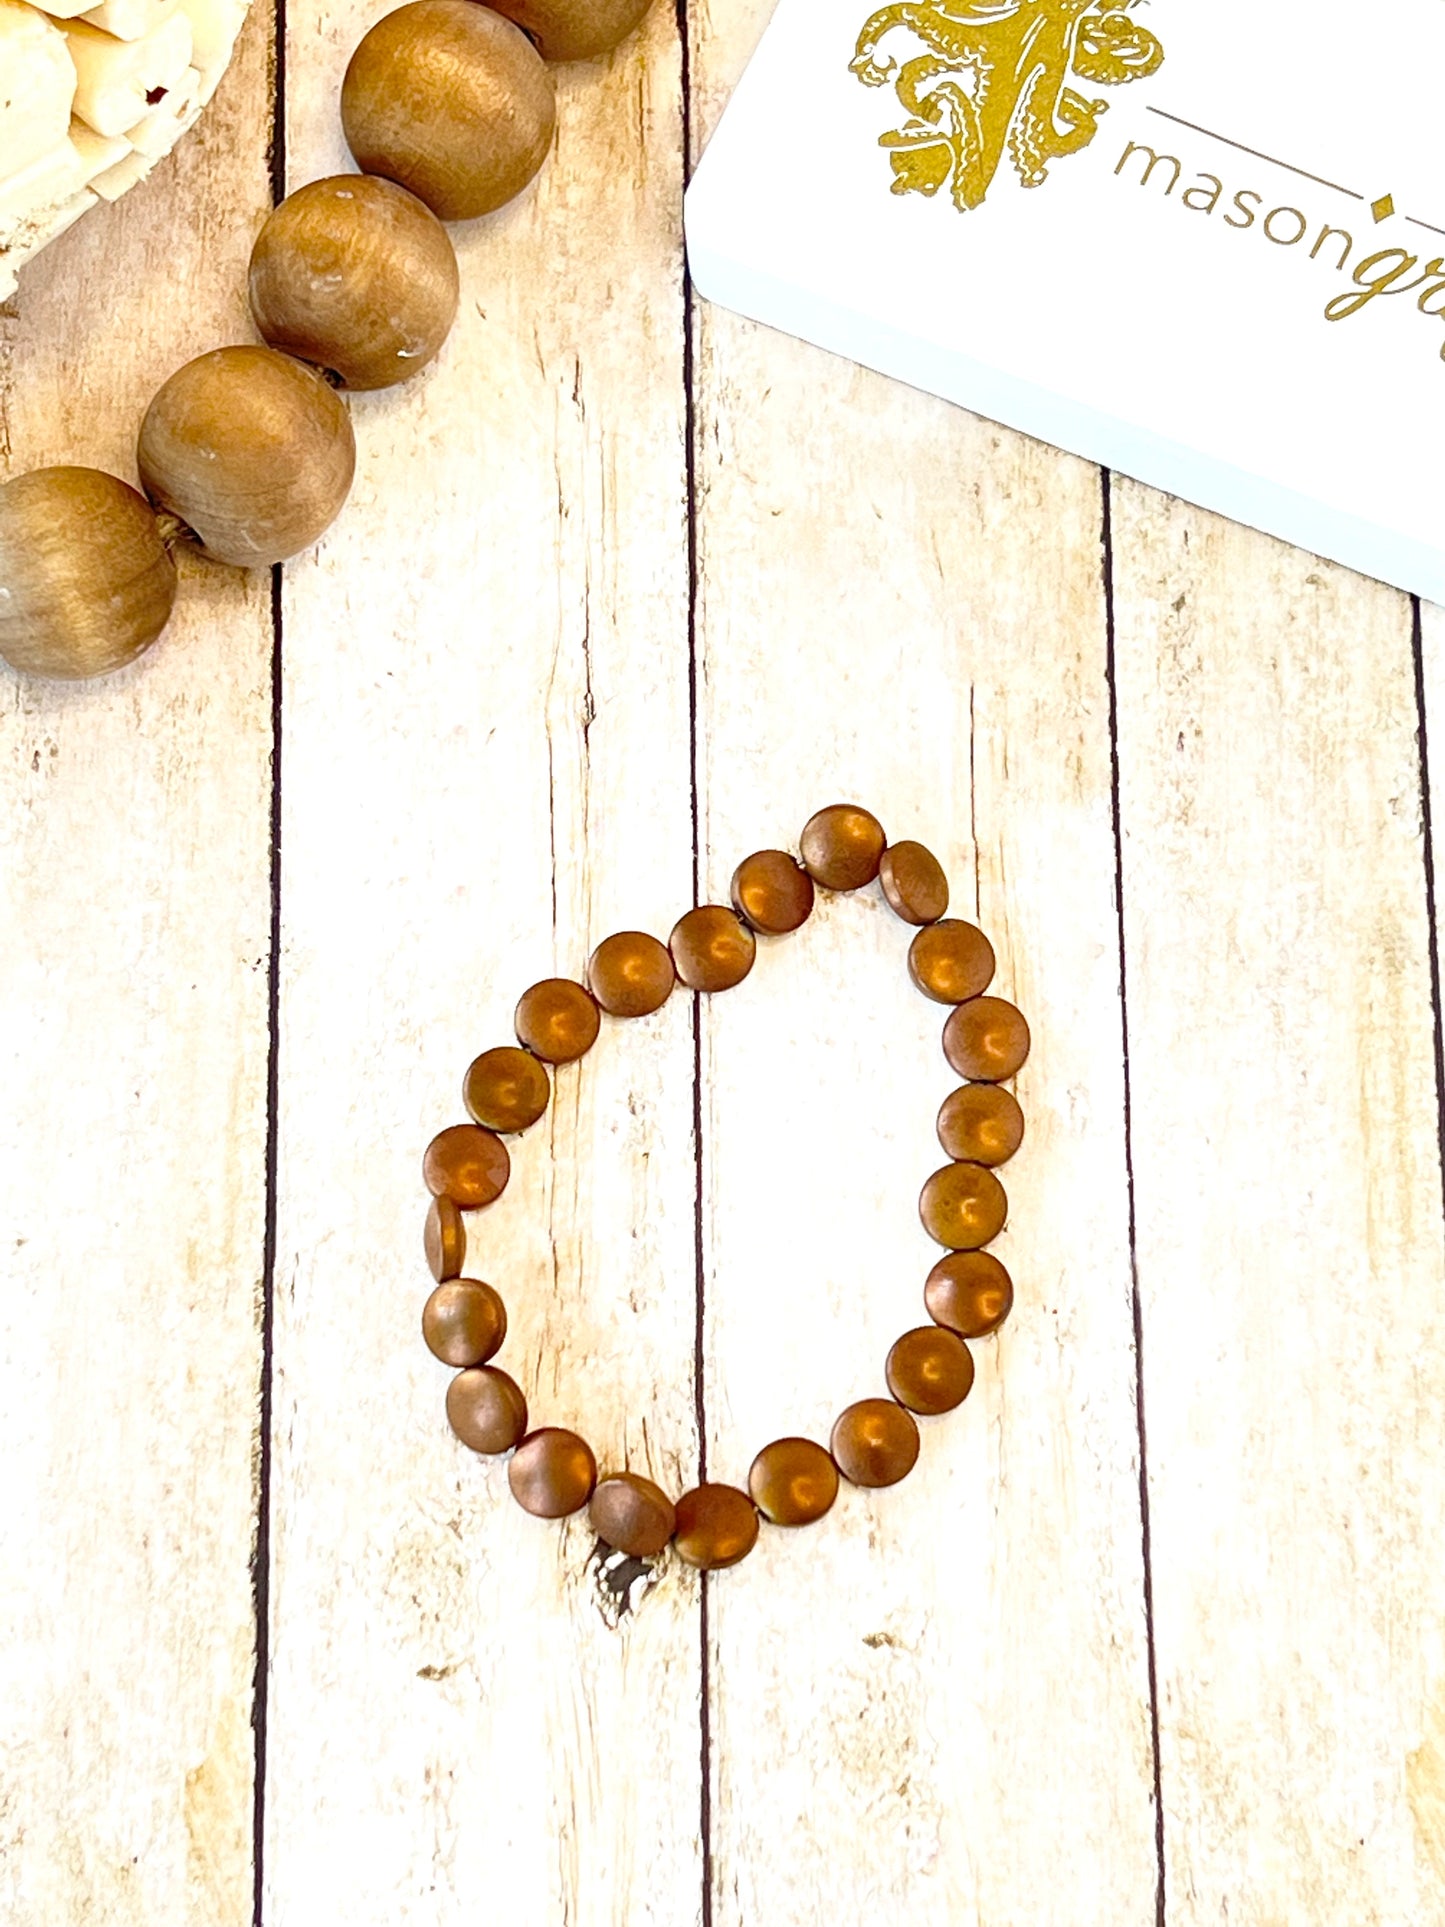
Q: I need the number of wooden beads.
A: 5